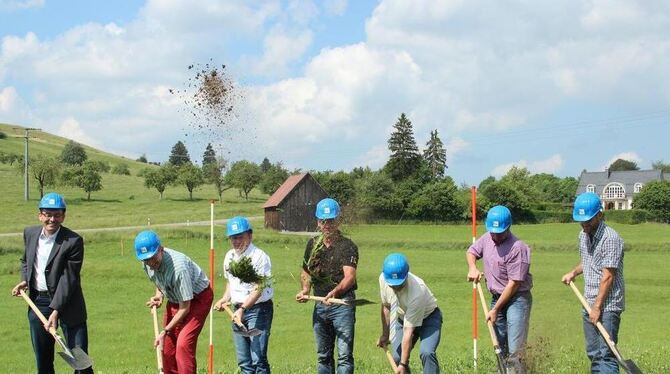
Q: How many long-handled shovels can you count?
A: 7